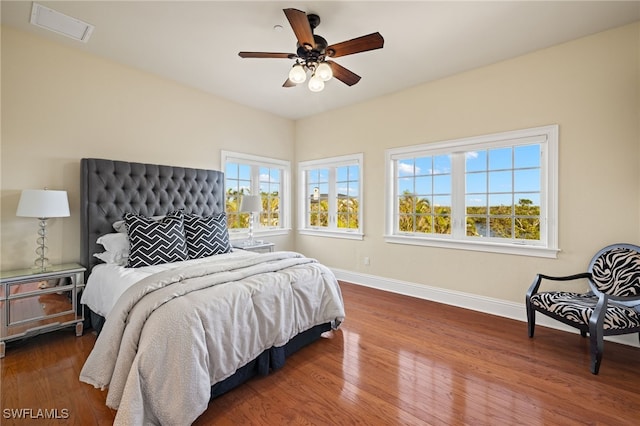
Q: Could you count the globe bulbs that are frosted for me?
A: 3